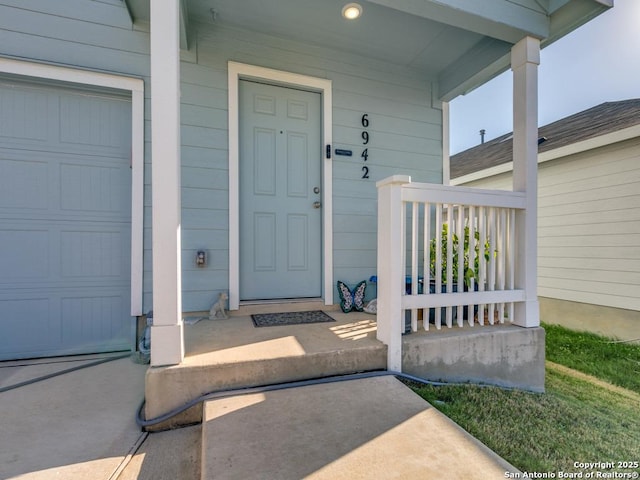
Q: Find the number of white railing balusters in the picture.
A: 11